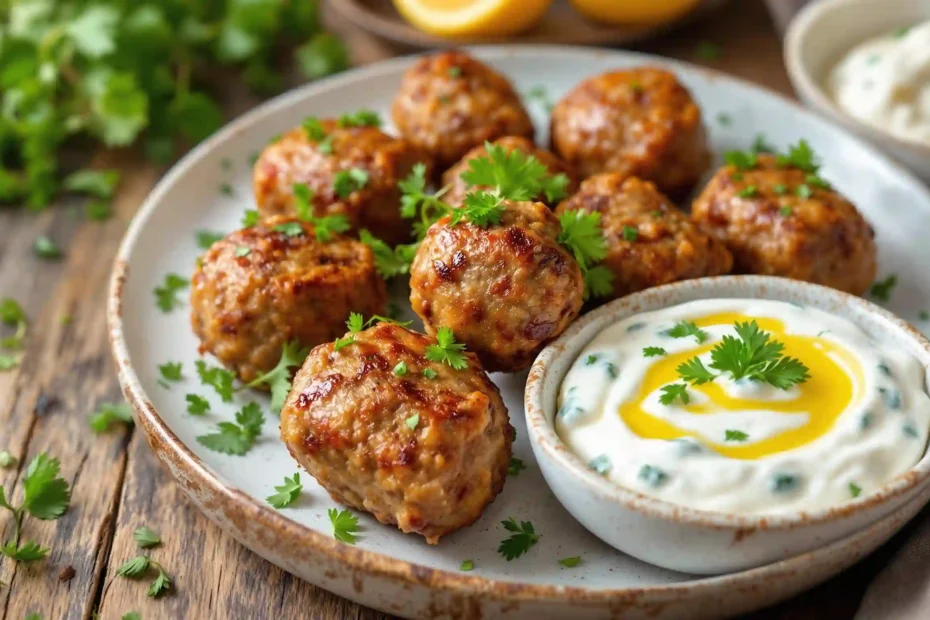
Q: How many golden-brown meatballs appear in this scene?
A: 9